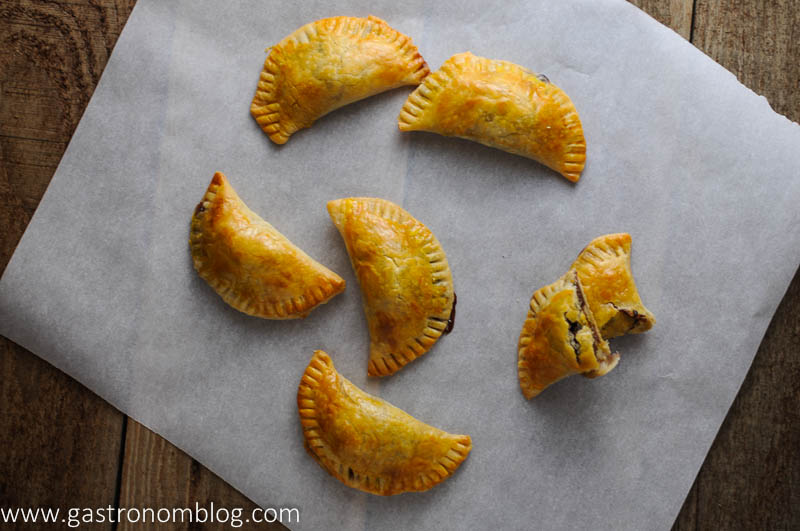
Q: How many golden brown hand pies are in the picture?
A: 6